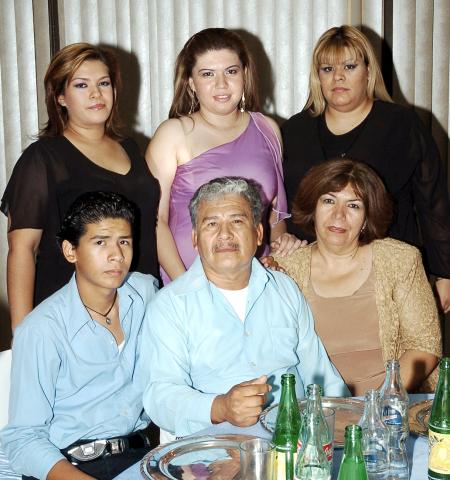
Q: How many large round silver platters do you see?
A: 3